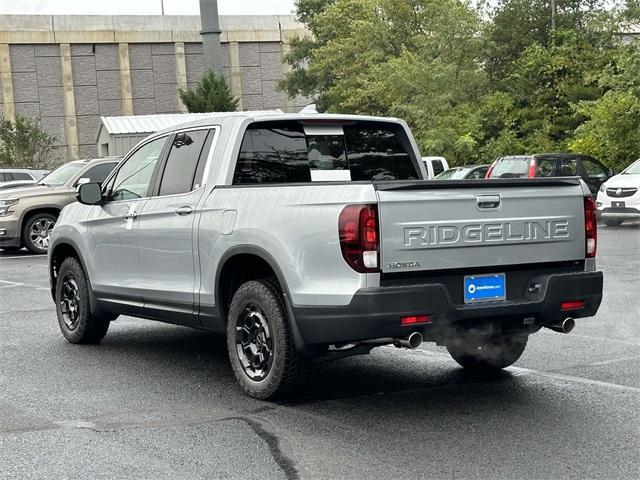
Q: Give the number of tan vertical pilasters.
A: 6